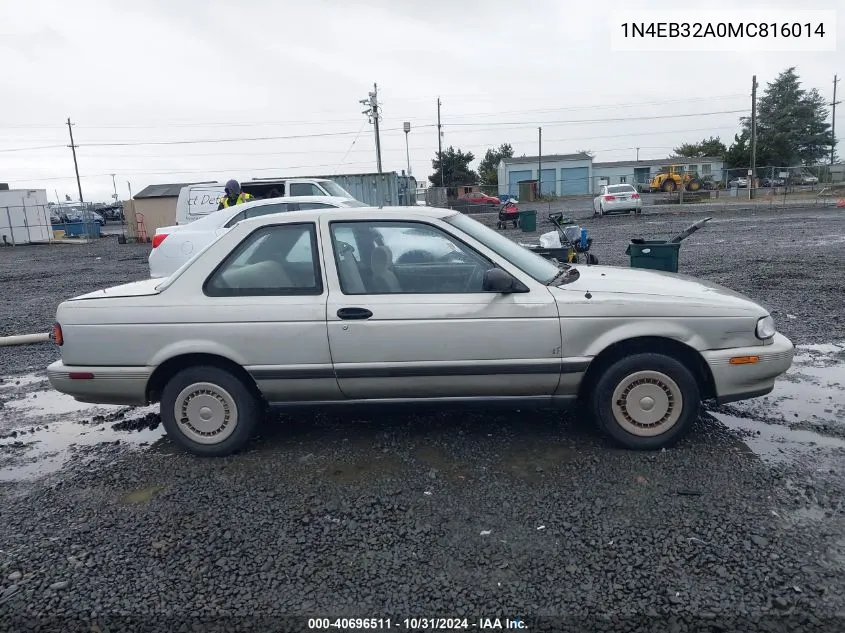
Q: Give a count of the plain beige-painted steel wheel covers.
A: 2